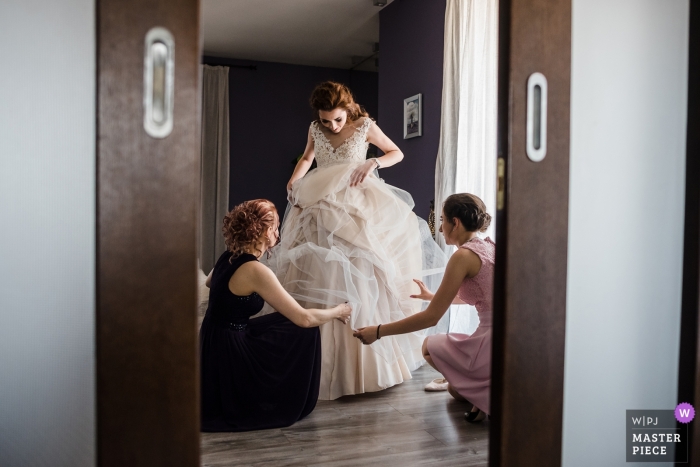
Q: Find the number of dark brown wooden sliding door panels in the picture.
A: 2